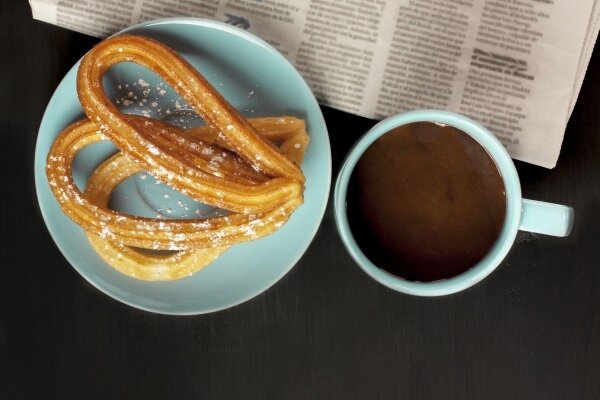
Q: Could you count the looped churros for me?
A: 3